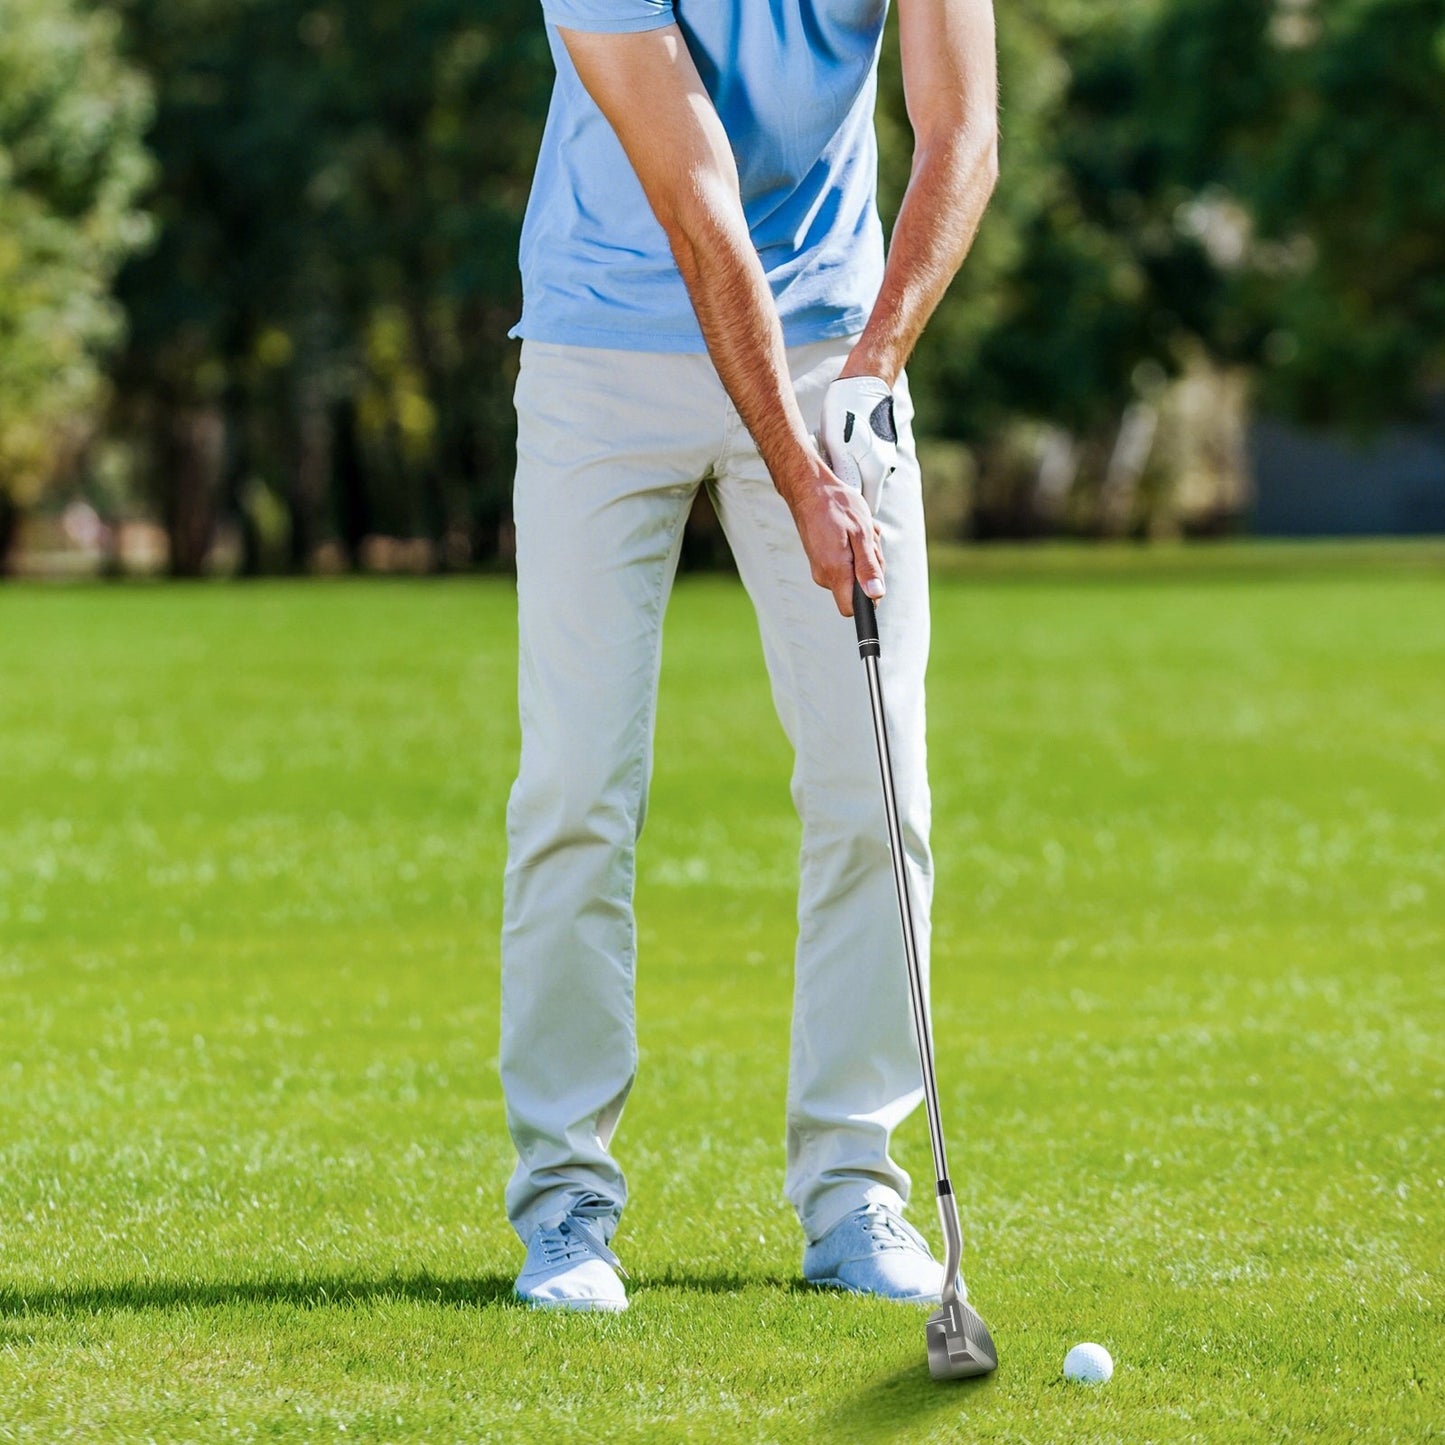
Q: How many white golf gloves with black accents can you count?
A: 1